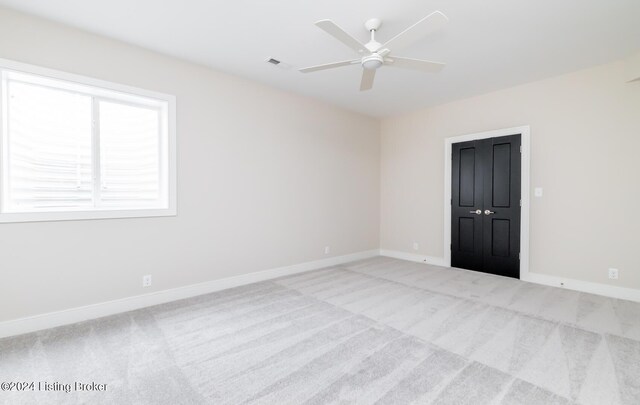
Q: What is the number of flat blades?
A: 5